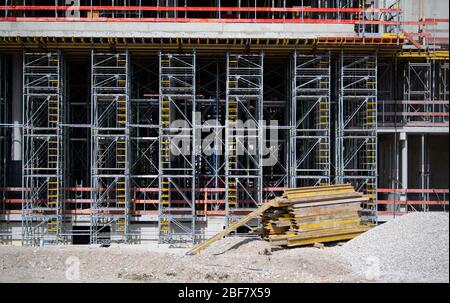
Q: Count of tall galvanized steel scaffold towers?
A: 6